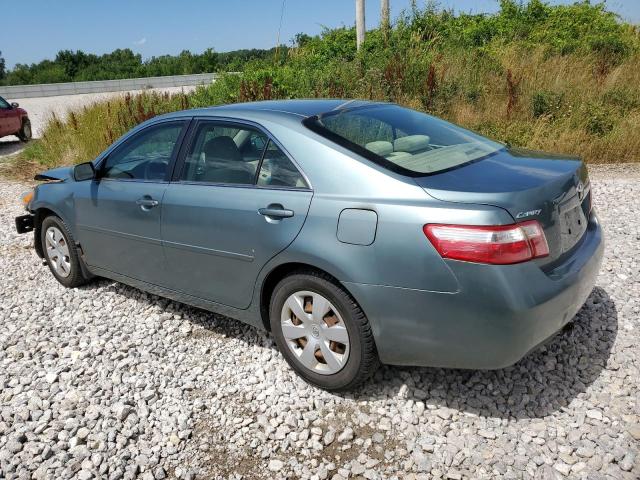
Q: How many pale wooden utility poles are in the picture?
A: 2